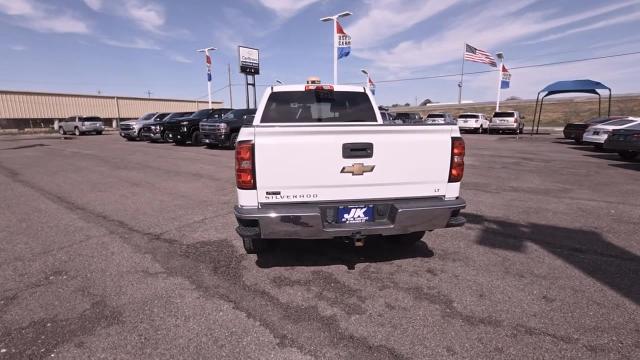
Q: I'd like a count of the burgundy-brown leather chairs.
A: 0